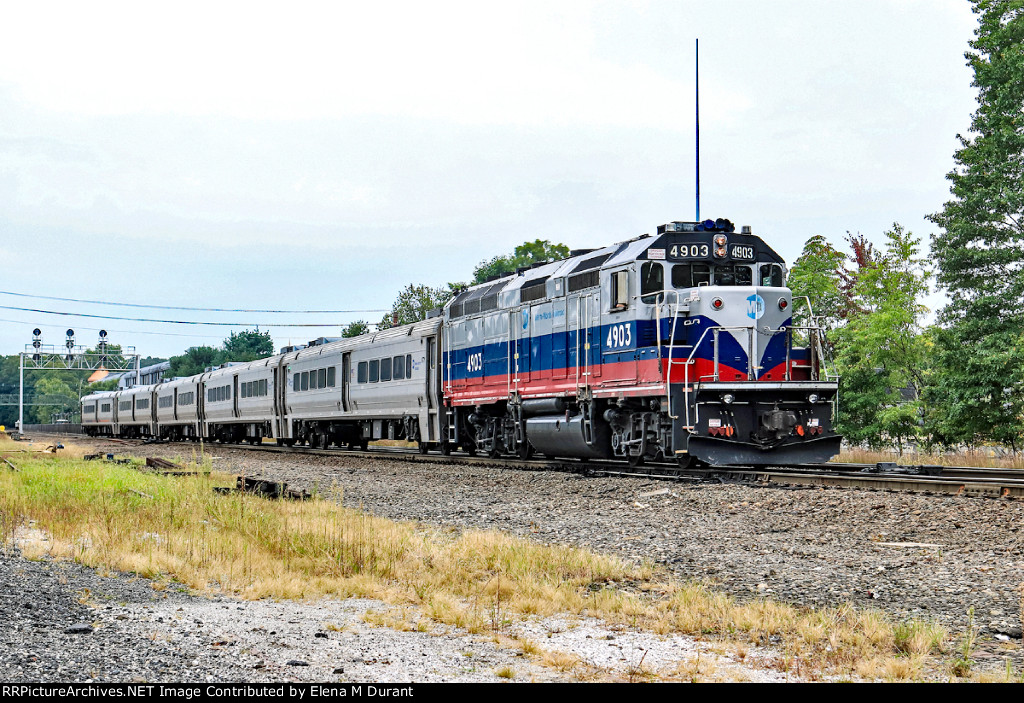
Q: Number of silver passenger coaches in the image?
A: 5